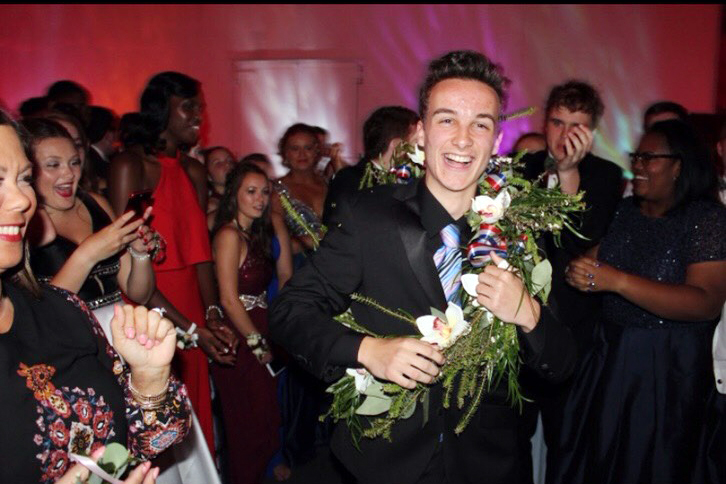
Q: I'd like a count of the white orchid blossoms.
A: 5